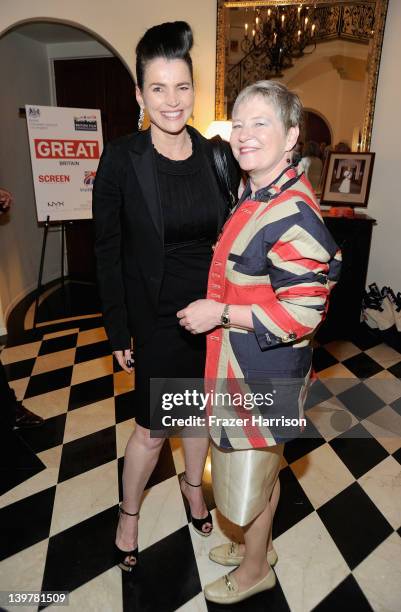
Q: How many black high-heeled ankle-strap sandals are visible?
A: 2